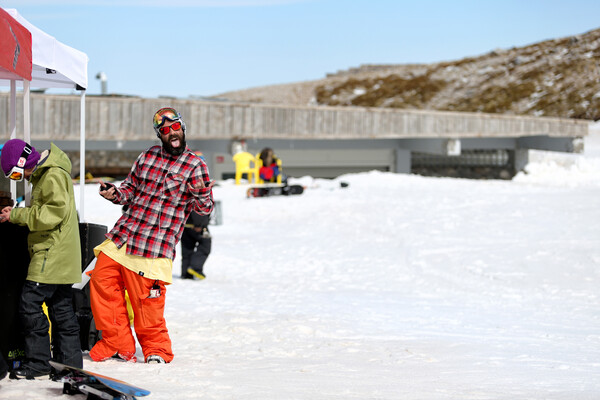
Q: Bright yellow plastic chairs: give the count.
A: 2